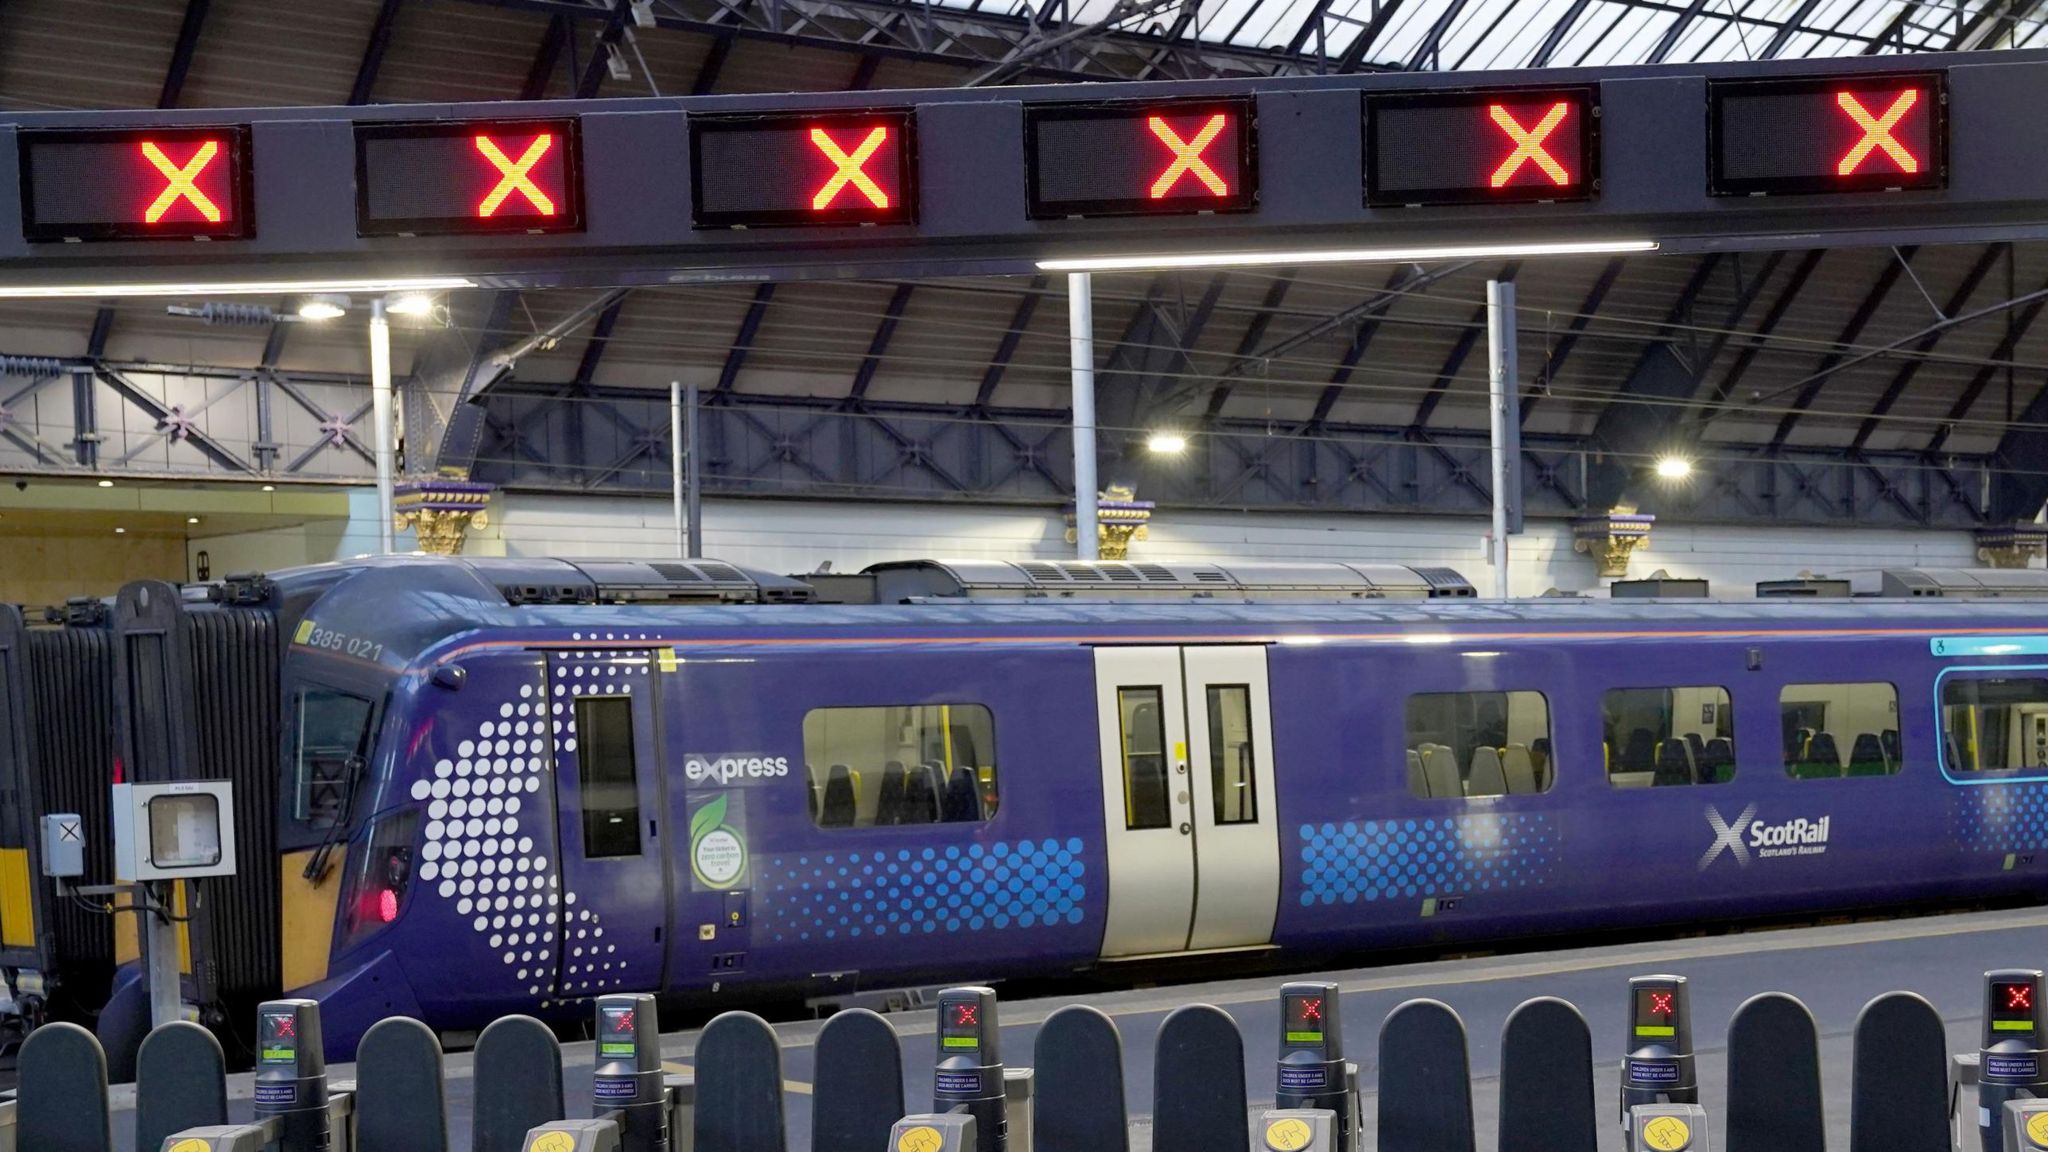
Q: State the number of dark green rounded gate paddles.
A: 12